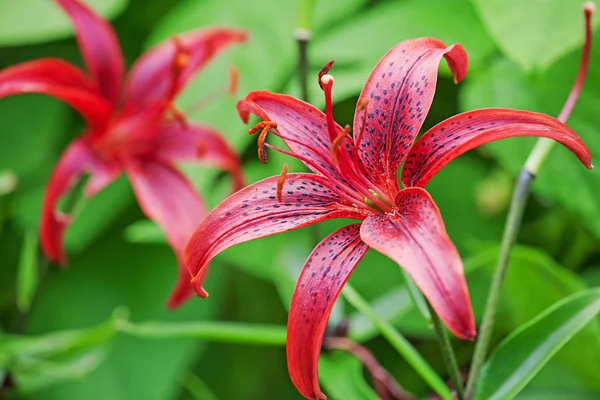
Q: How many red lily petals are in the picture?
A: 12